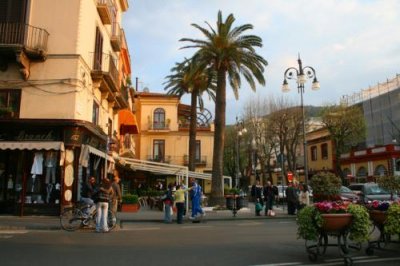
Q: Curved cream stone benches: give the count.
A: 0